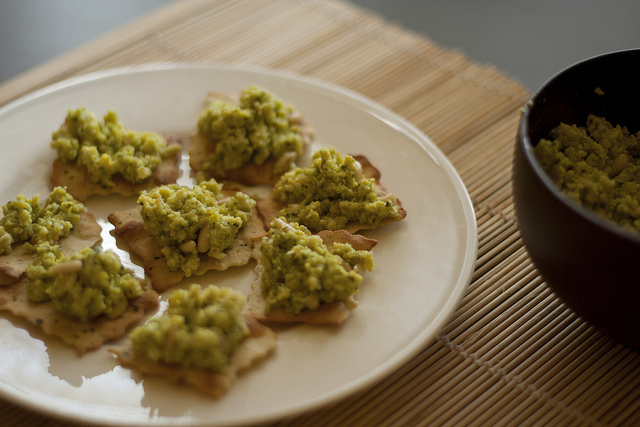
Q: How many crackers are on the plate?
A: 8